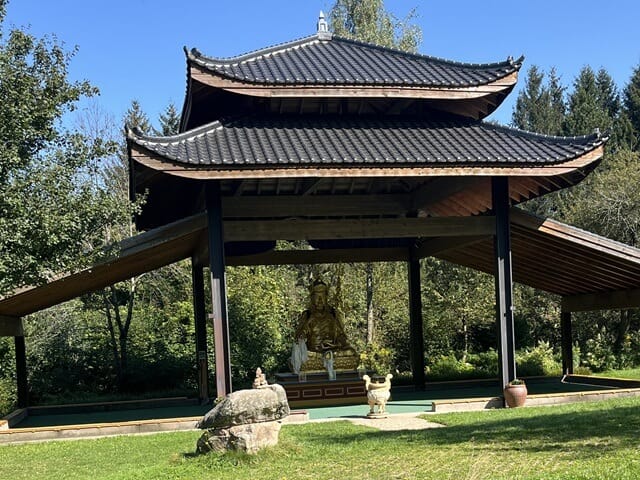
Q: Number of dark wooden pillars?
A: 6